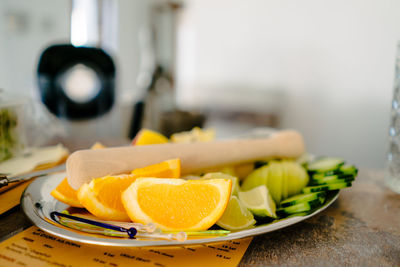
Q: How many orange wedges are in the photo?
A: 4